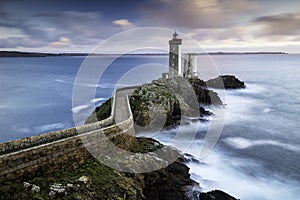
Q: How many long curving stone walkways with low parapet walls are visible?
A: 1